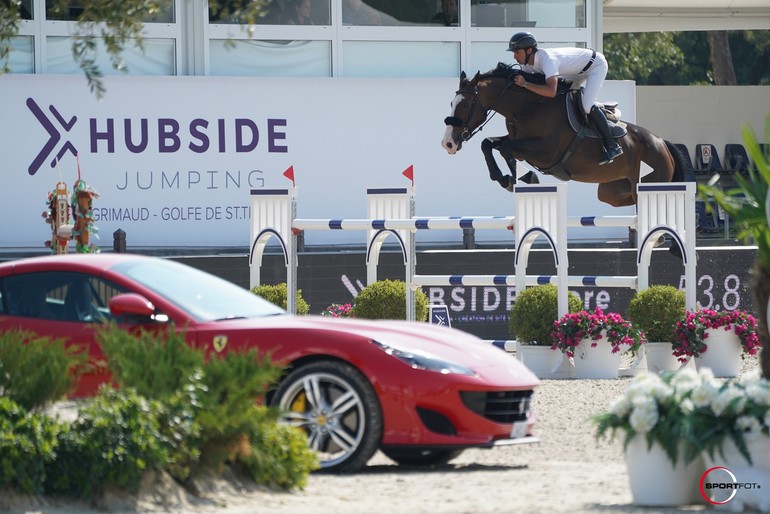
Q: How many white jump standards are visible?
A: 4